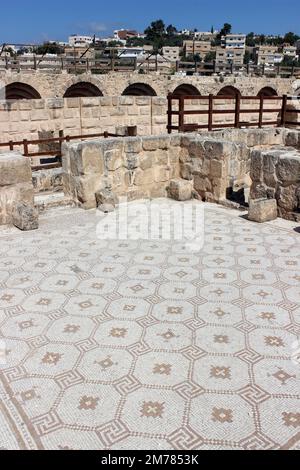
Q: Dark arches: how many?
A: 6